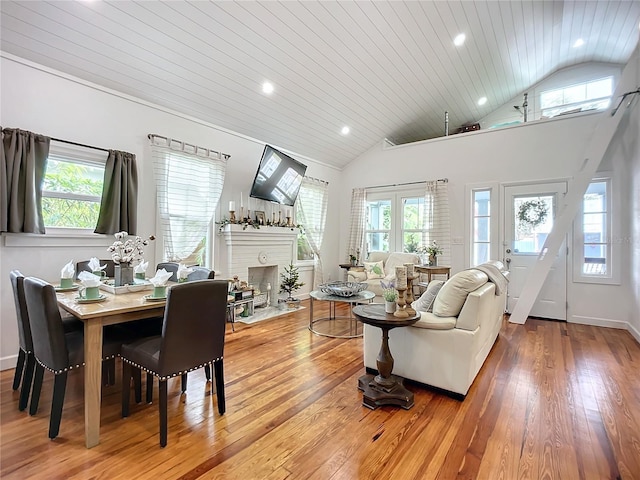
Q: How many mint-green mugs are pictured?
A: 6